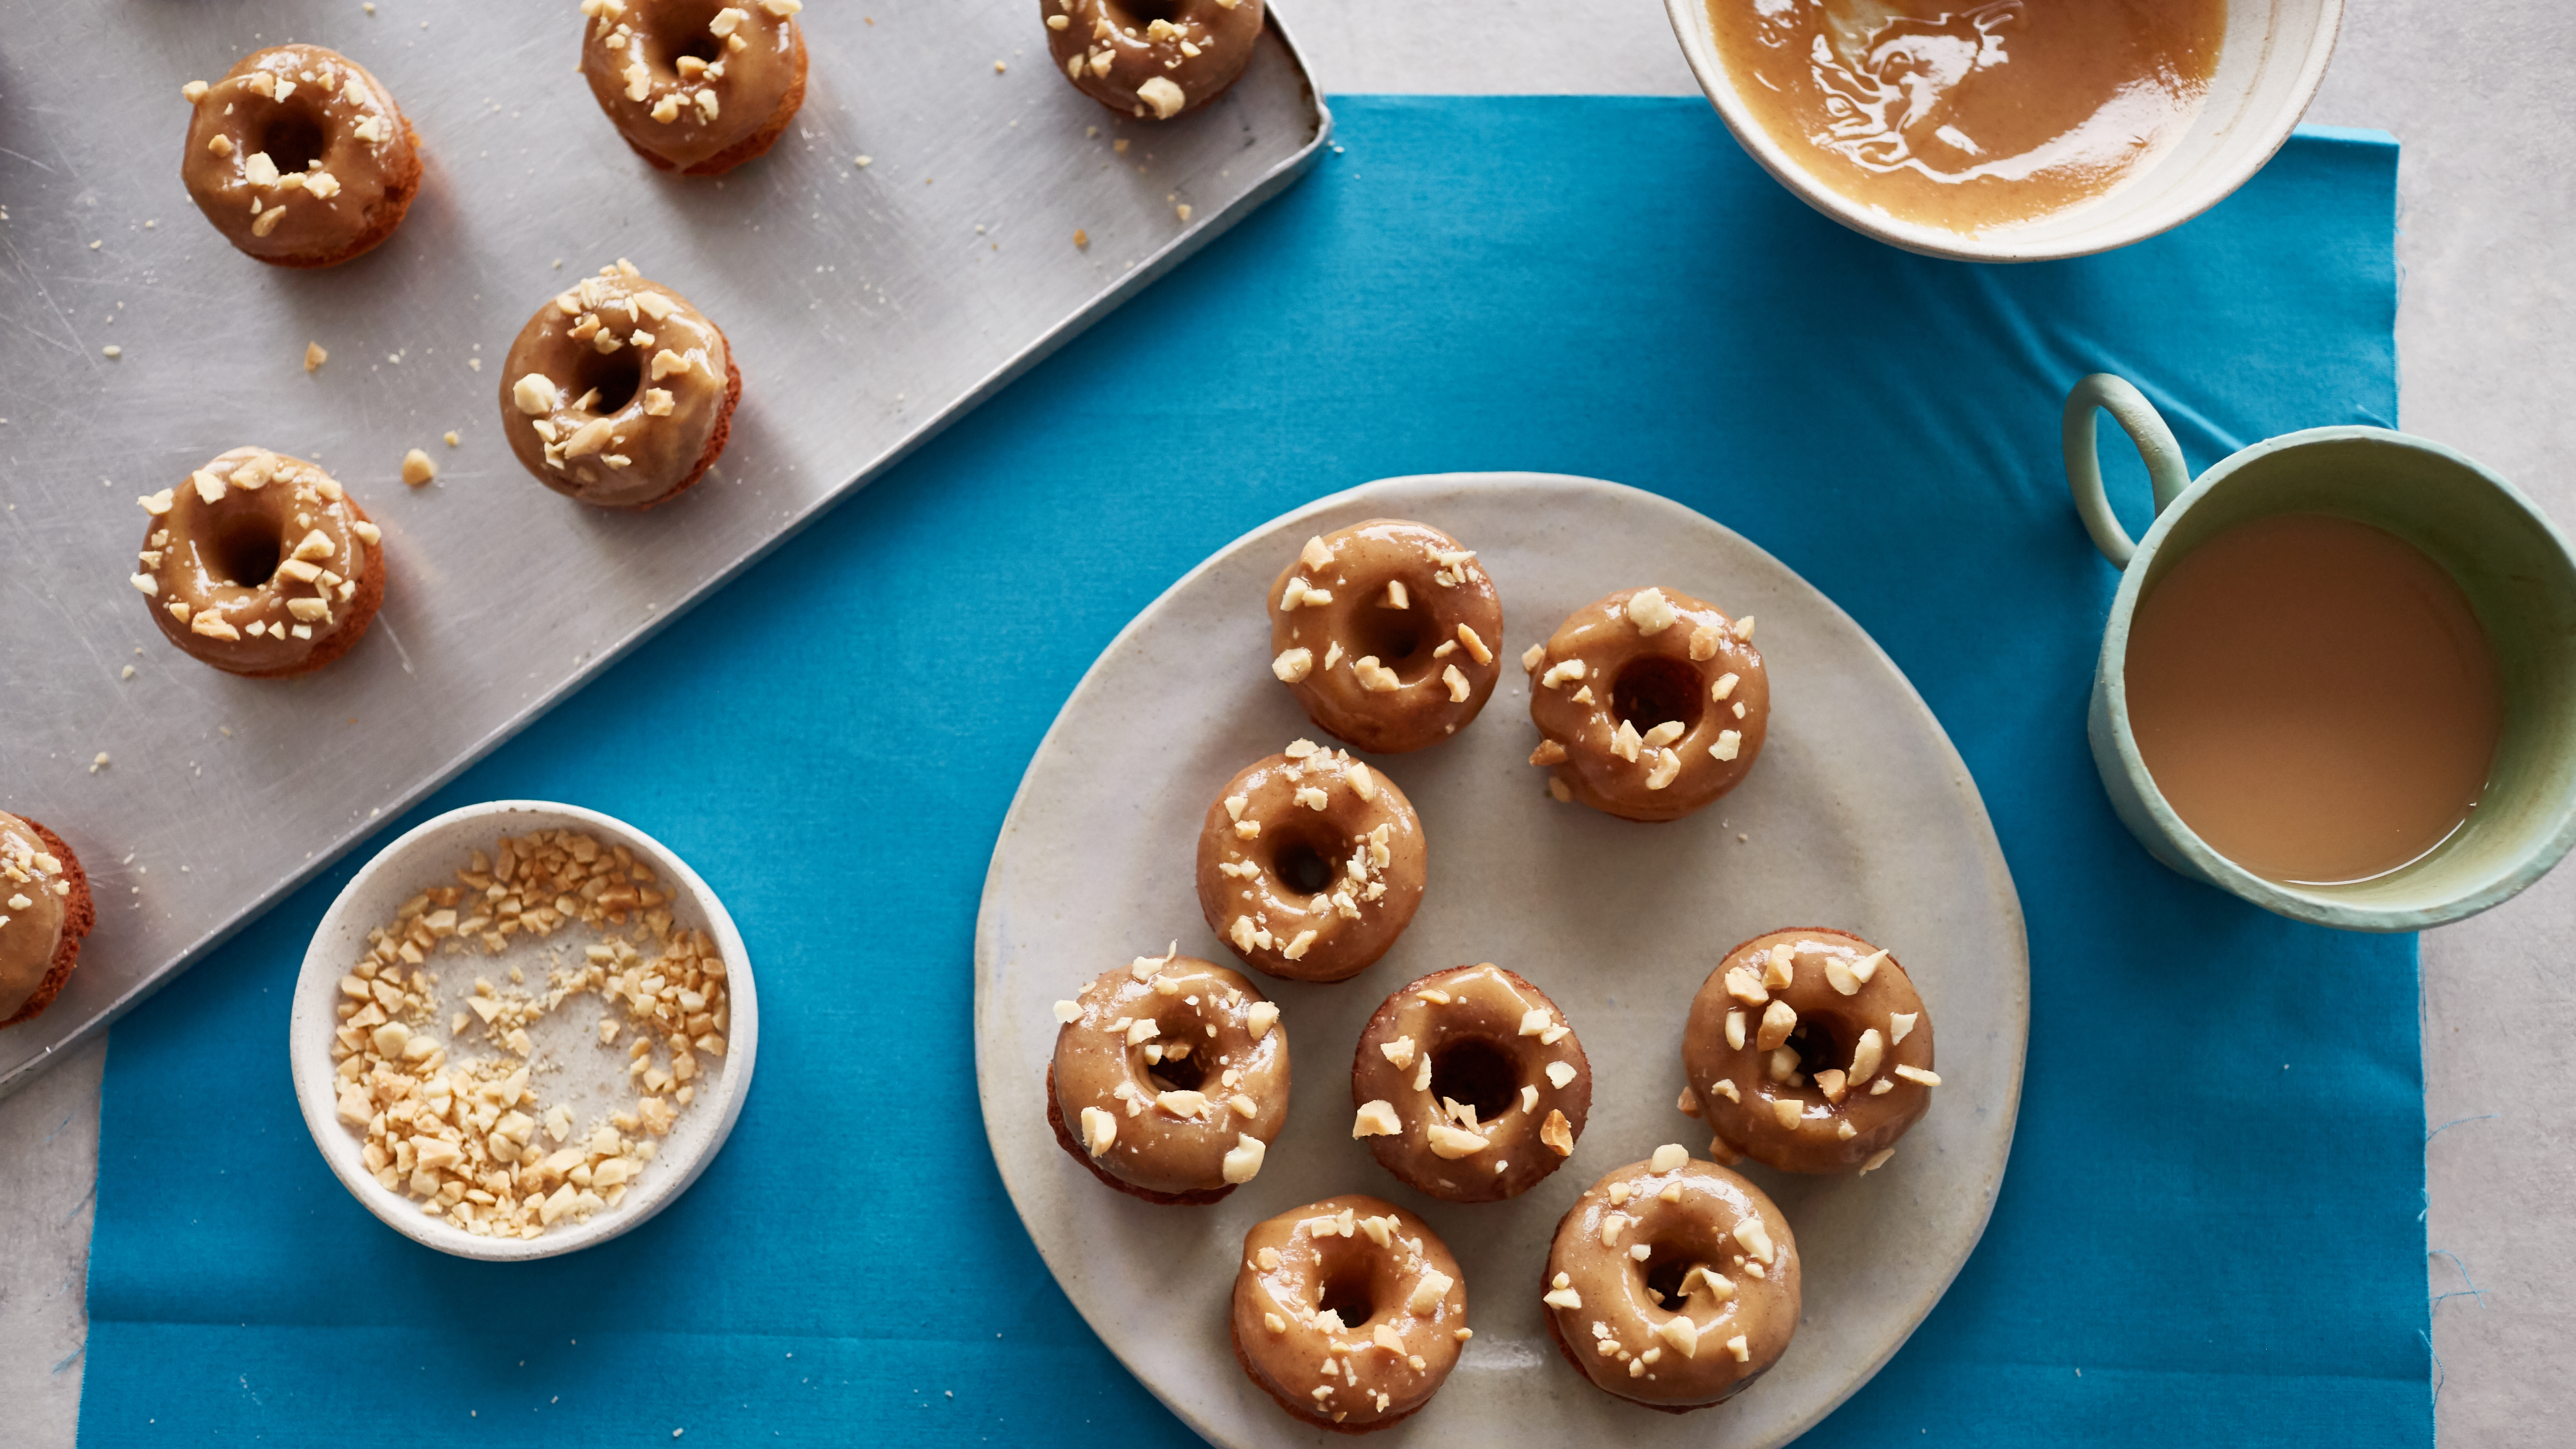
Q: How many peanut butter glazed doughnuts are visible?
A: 14